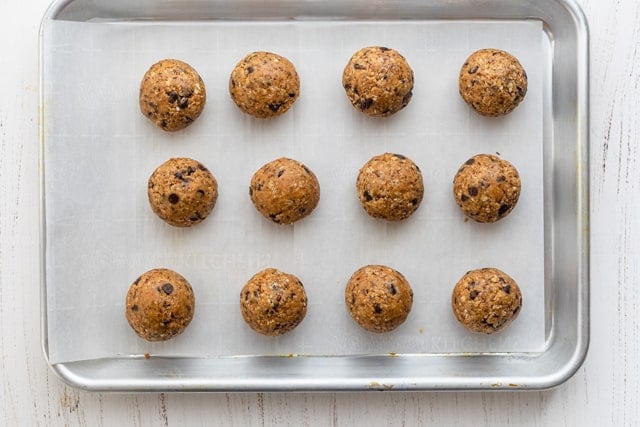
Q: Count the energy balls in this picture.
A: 12